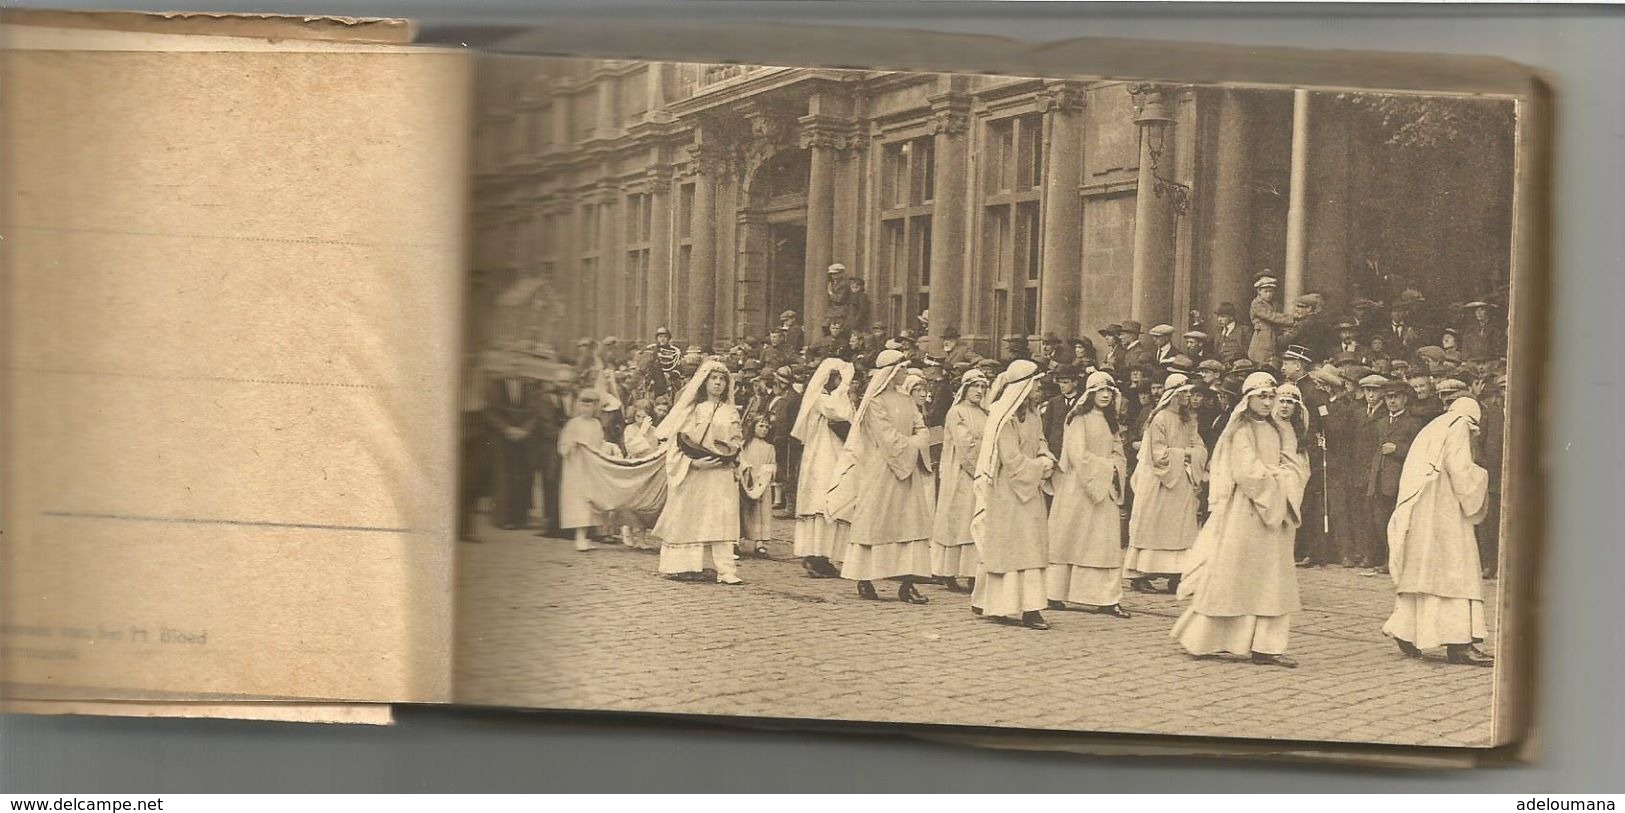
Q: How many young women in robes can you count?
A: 11